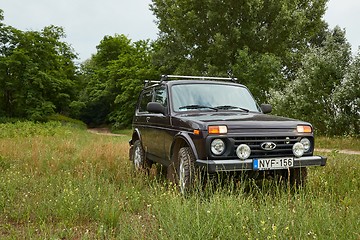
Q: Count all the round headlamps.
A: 4